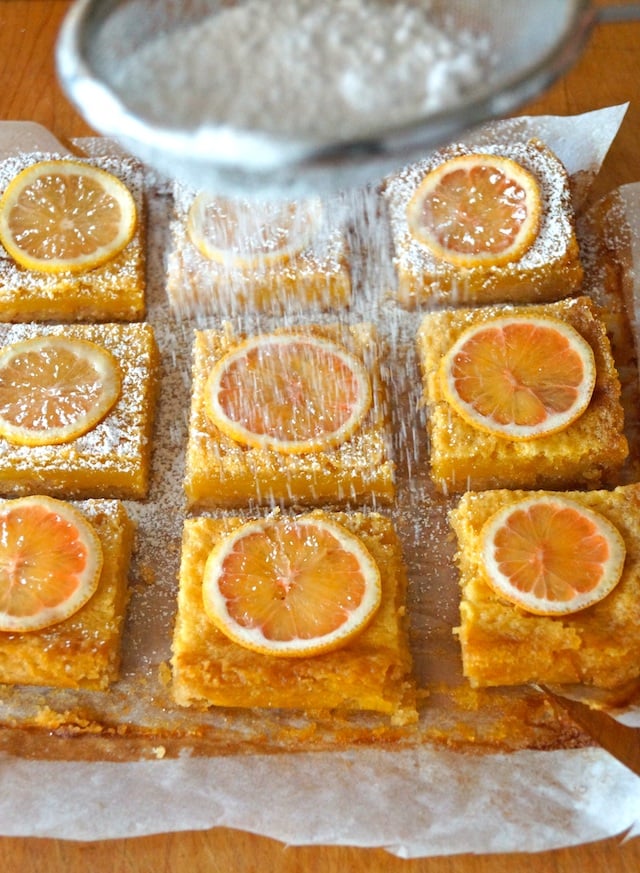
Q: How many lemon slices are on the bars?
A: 9